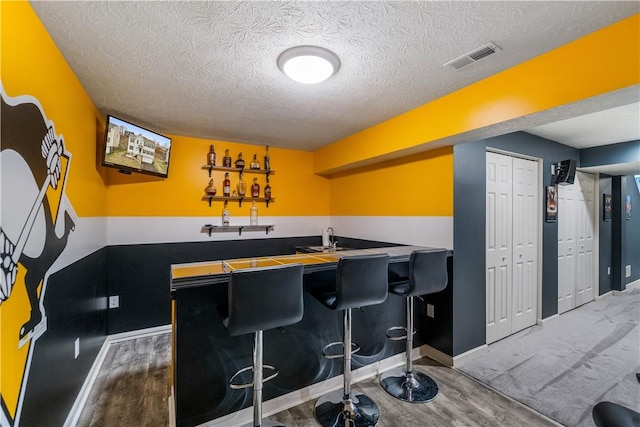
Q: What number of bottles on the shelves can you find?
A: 12